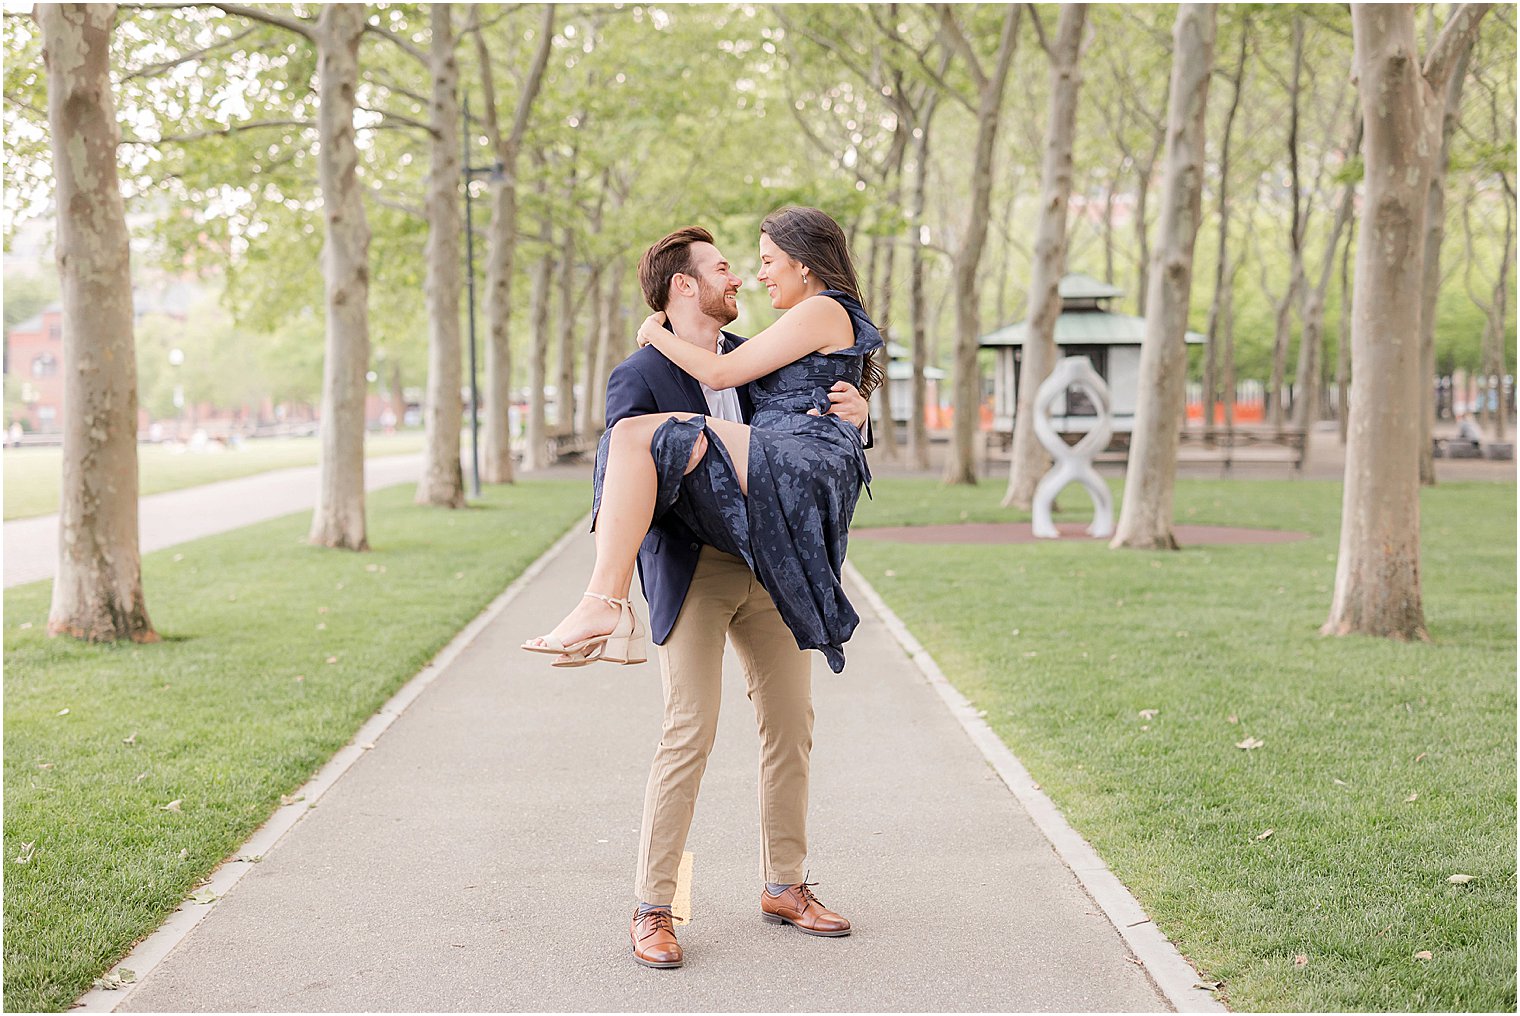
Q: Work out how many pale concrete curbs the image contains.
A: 2